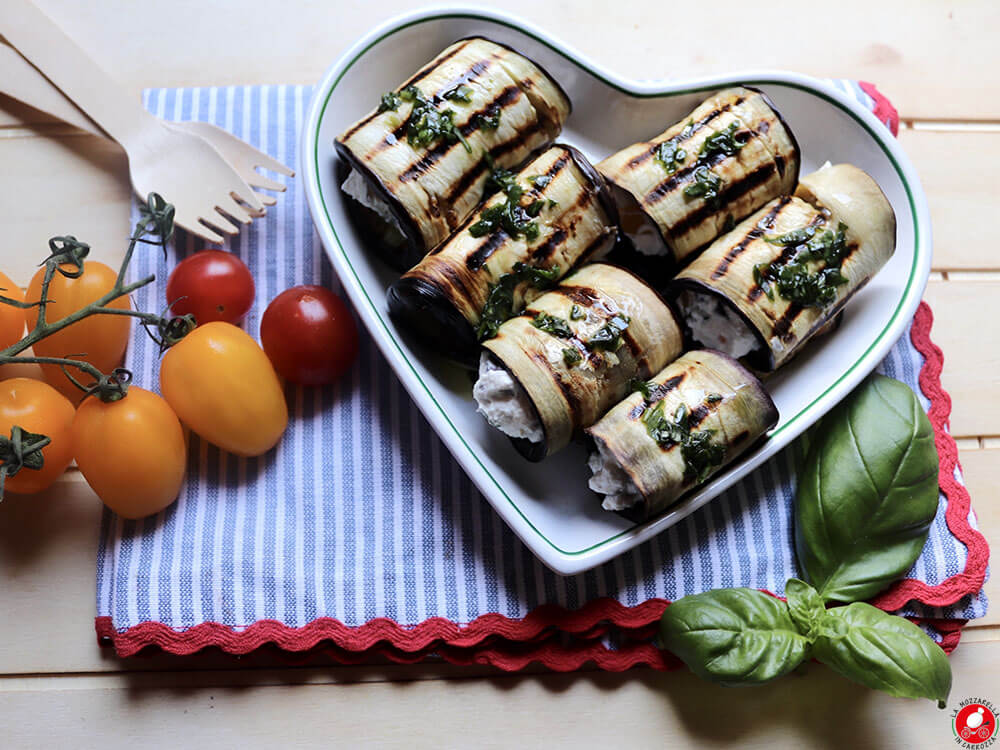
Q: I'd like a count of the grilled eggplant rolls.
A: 6